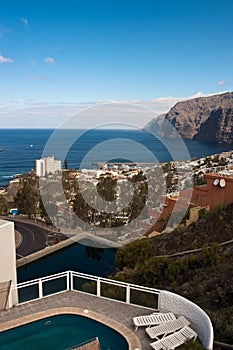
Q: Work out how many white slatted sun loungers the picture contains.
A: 3